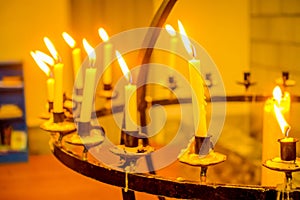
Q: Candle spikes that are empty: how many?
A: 3